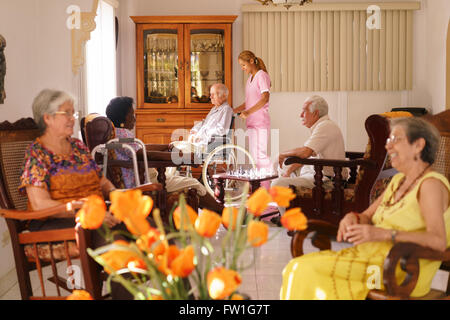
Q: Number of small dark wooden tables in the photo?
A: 1